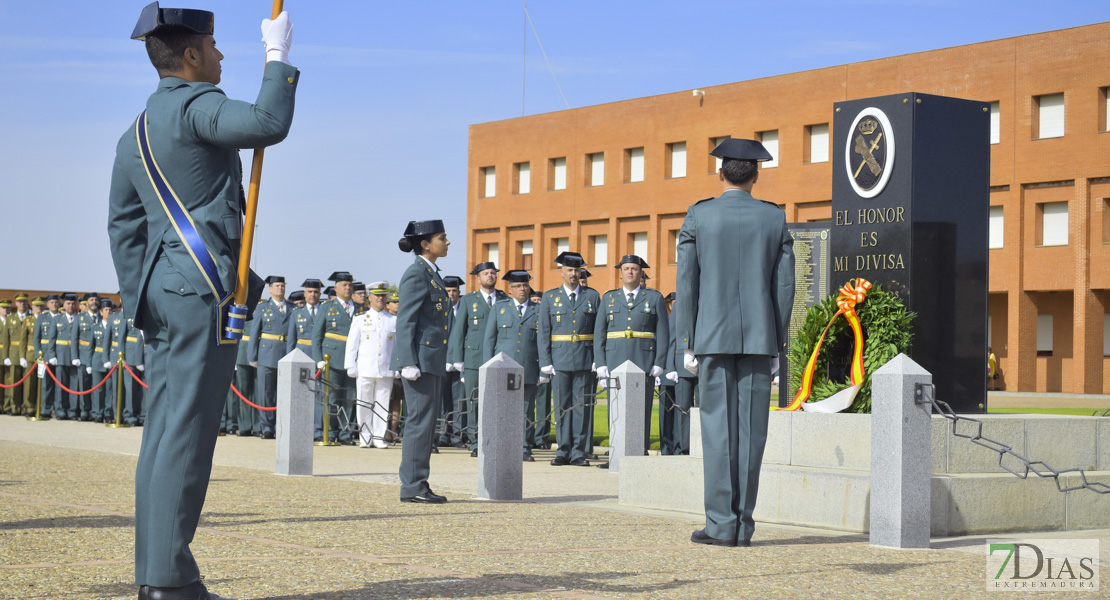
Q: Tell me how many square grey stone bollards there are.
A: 4